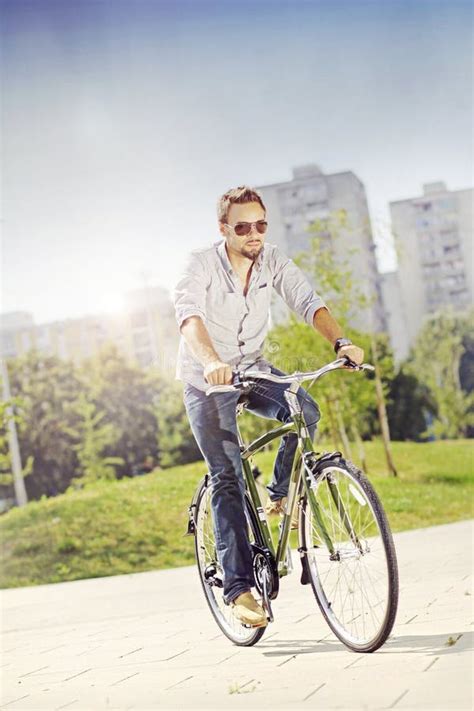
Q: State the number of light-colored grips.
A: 0